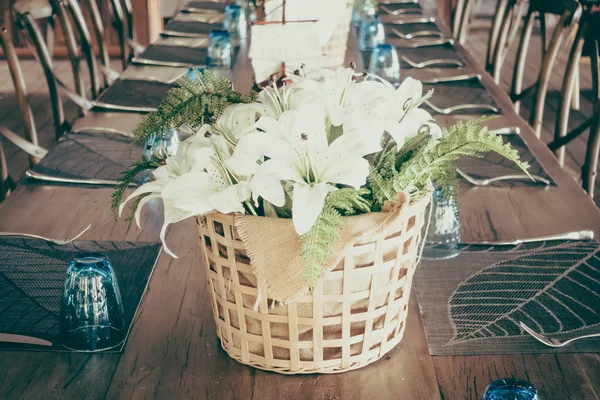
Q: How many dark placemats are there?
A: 12